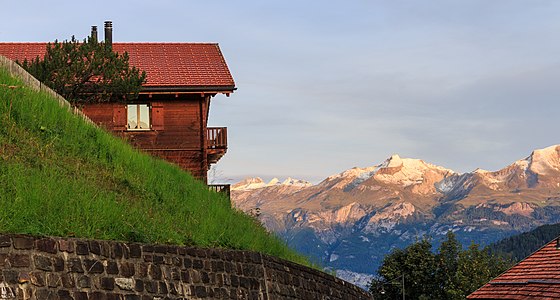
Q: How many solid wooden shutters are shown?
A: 2